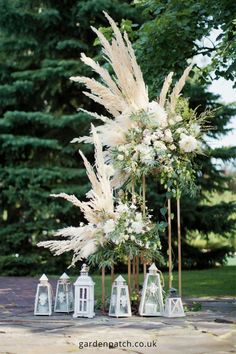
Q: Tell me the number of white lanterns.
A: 6